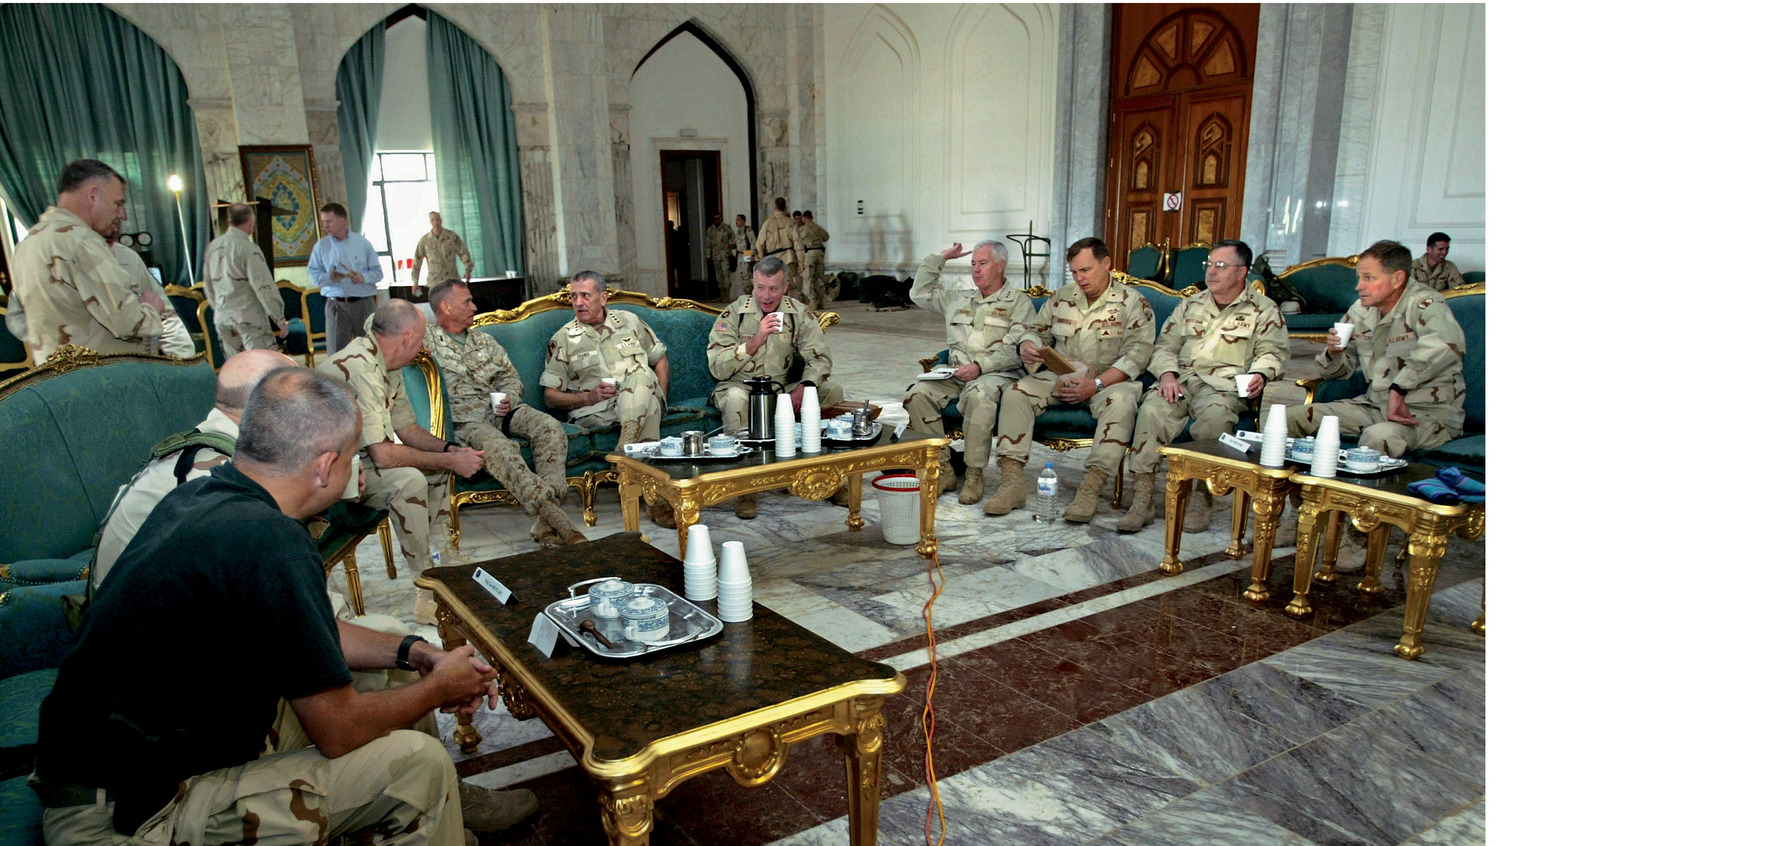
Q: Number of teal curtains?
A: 3